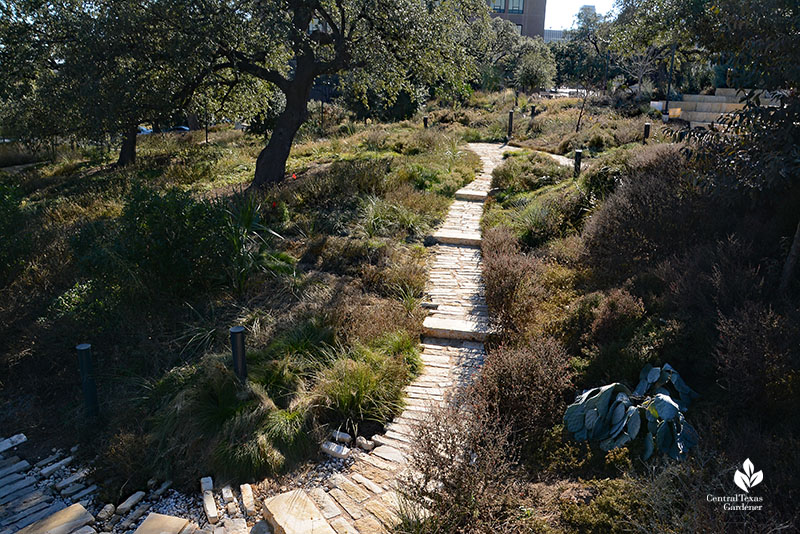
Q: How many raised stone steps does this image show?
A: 3